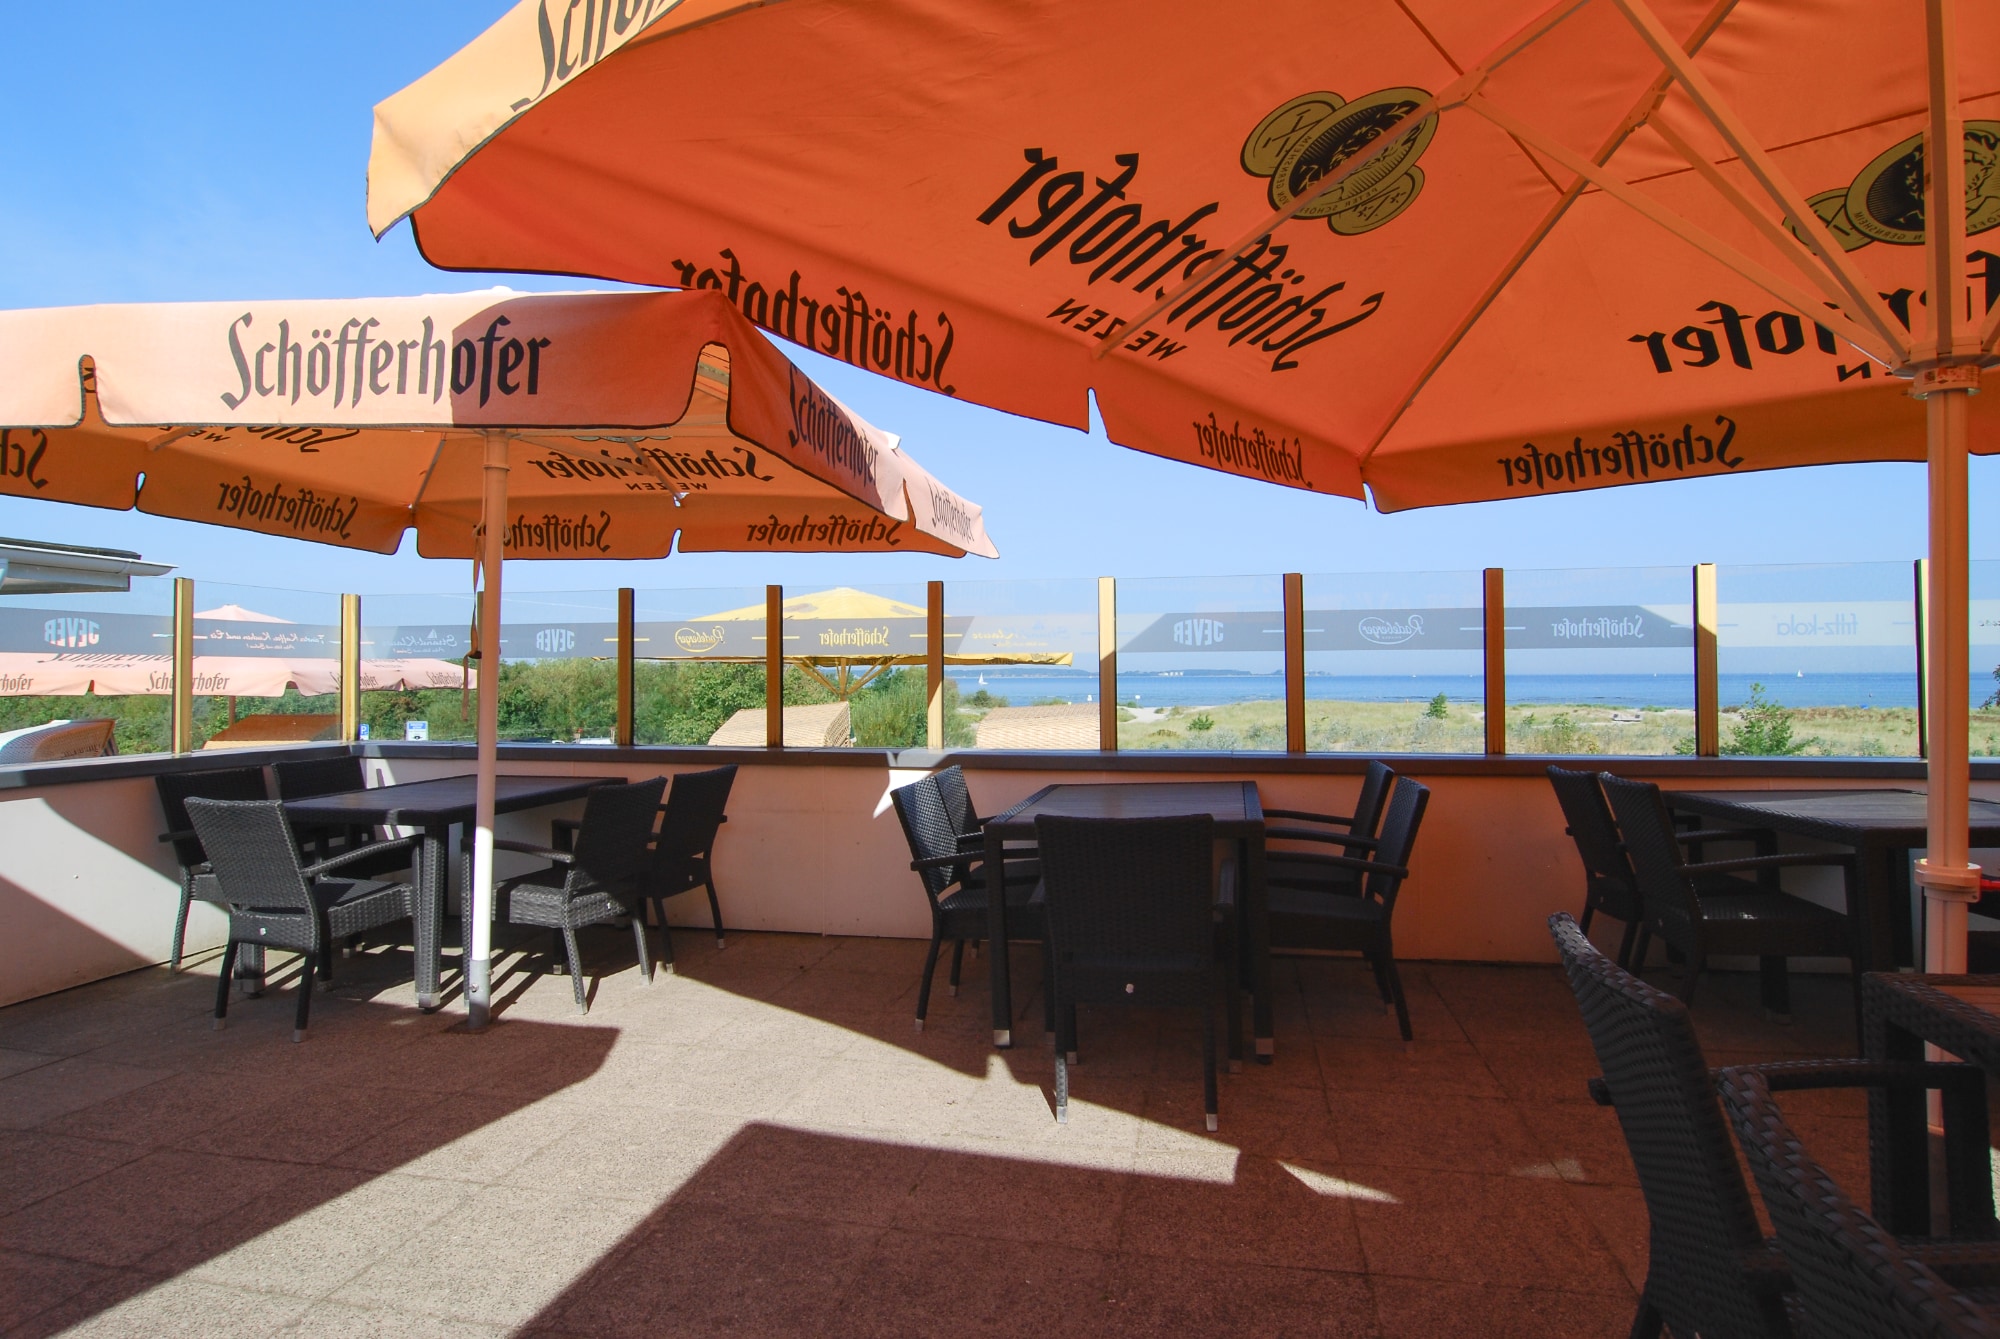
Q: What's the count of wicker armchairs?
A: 14